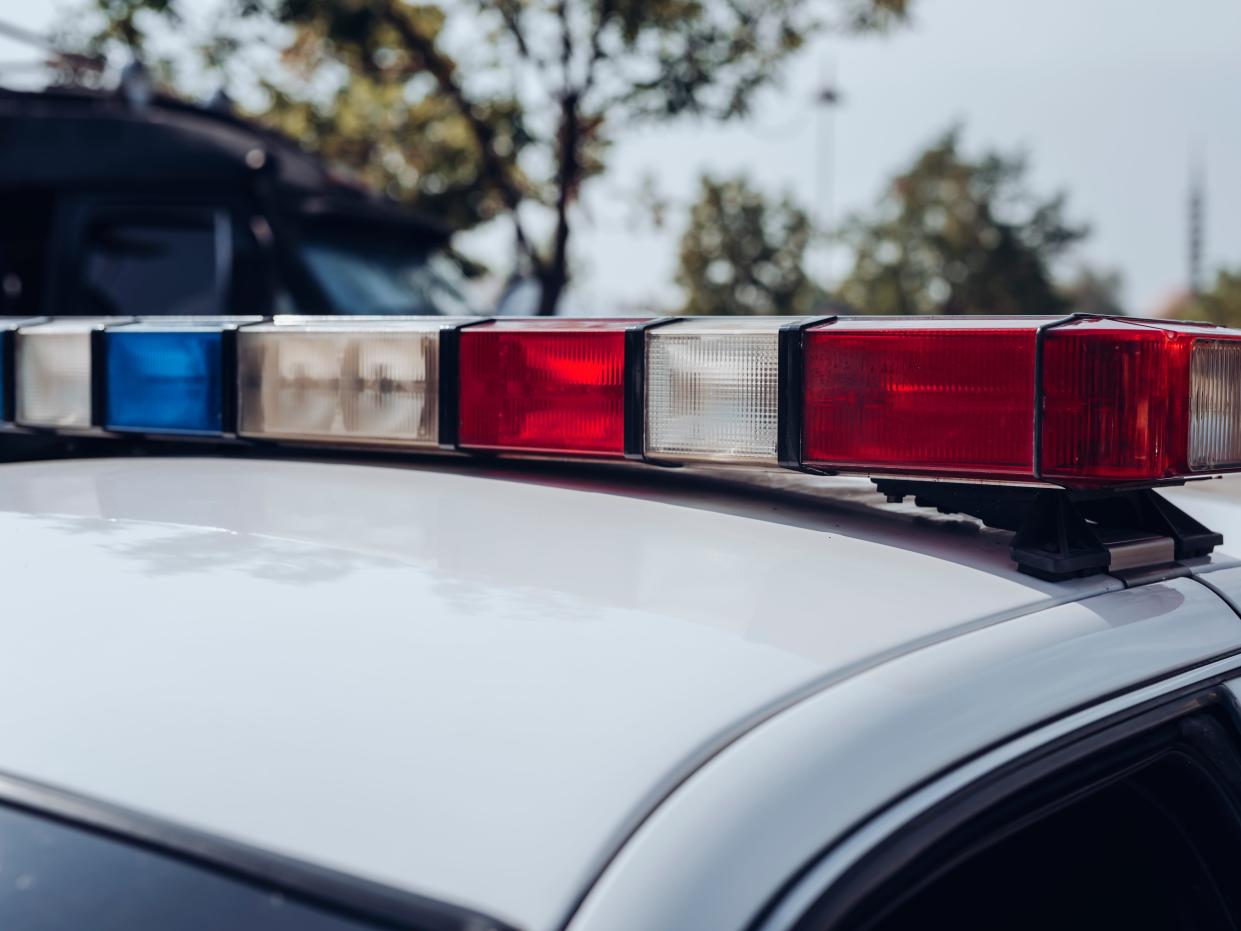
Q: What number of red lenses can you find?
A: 3